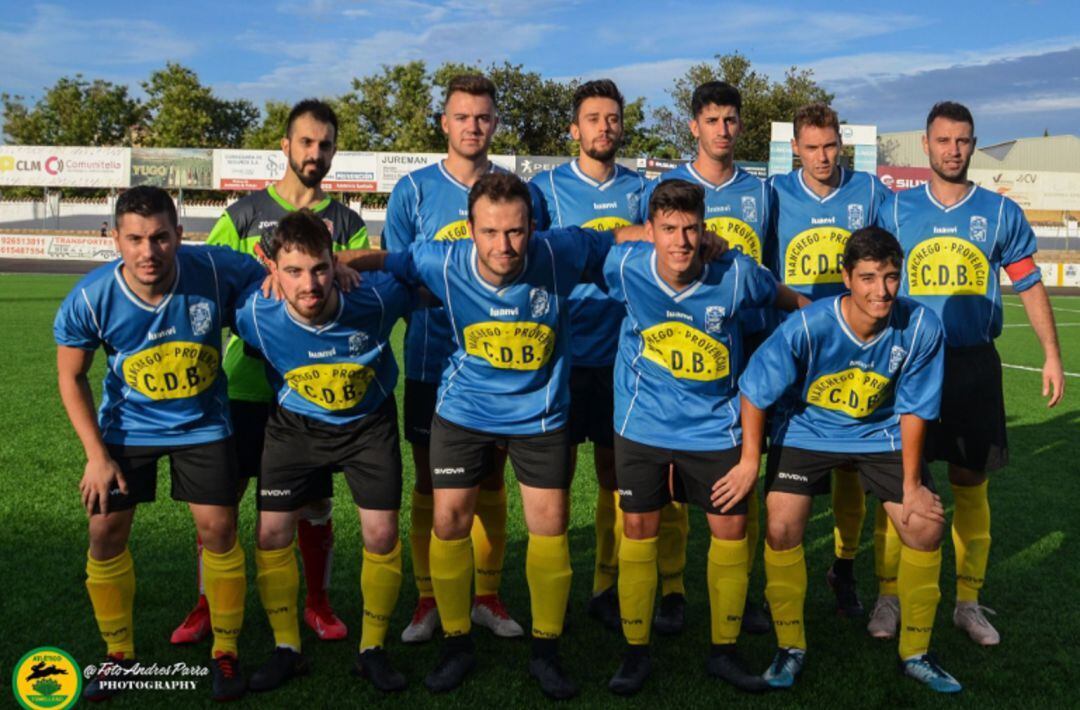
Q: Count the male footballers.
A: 11